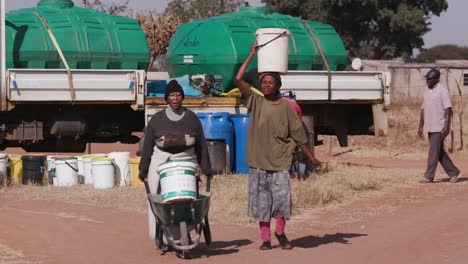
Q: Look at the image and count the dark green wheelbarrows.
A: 1